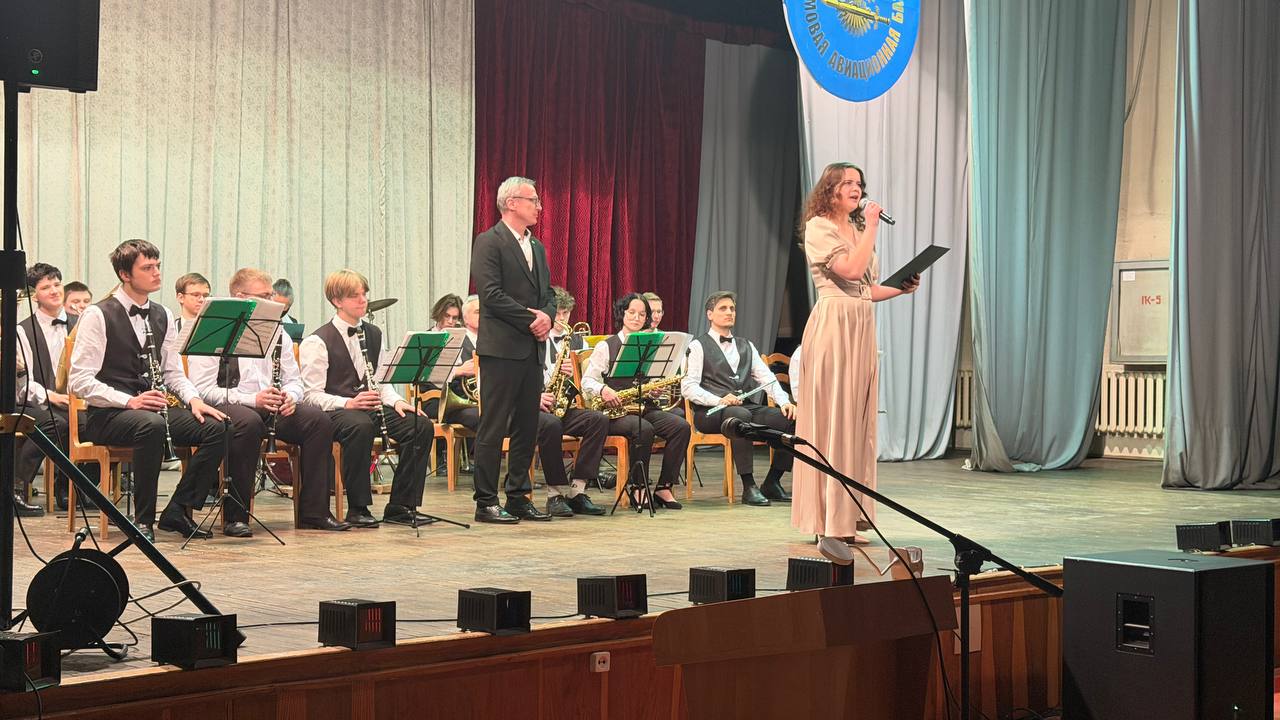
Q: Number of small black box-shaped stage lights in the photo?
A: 9